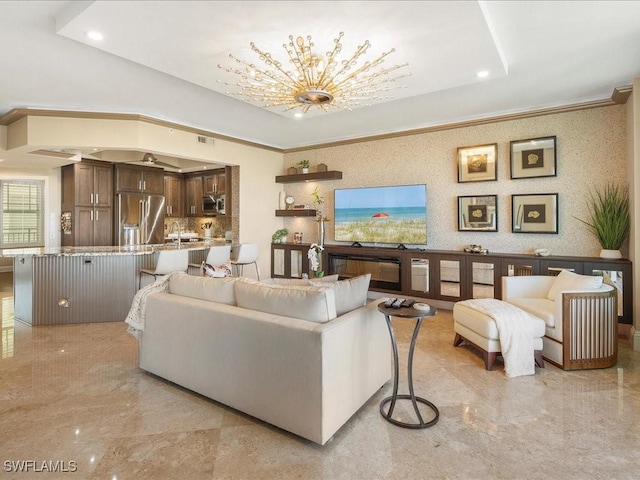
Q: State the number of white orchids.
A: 1